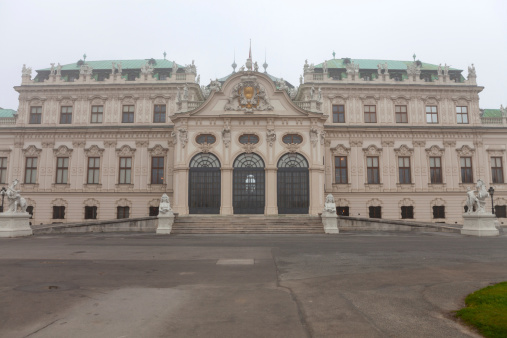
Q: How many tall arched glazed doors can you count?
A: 3